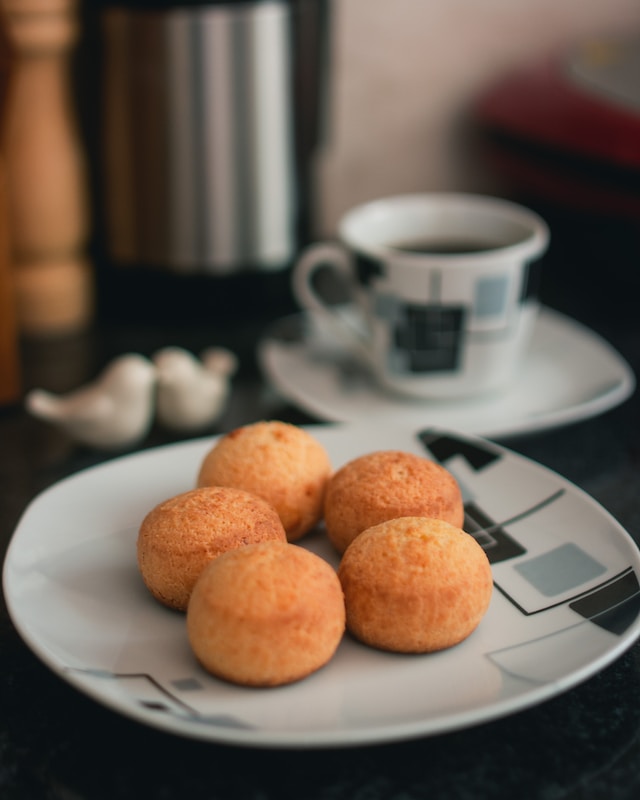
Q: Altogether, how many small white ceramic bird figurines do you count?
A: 2